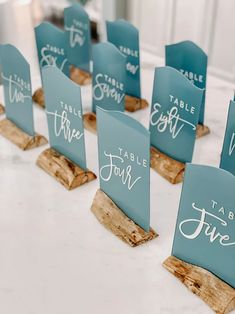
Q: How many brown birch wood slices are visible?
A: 11